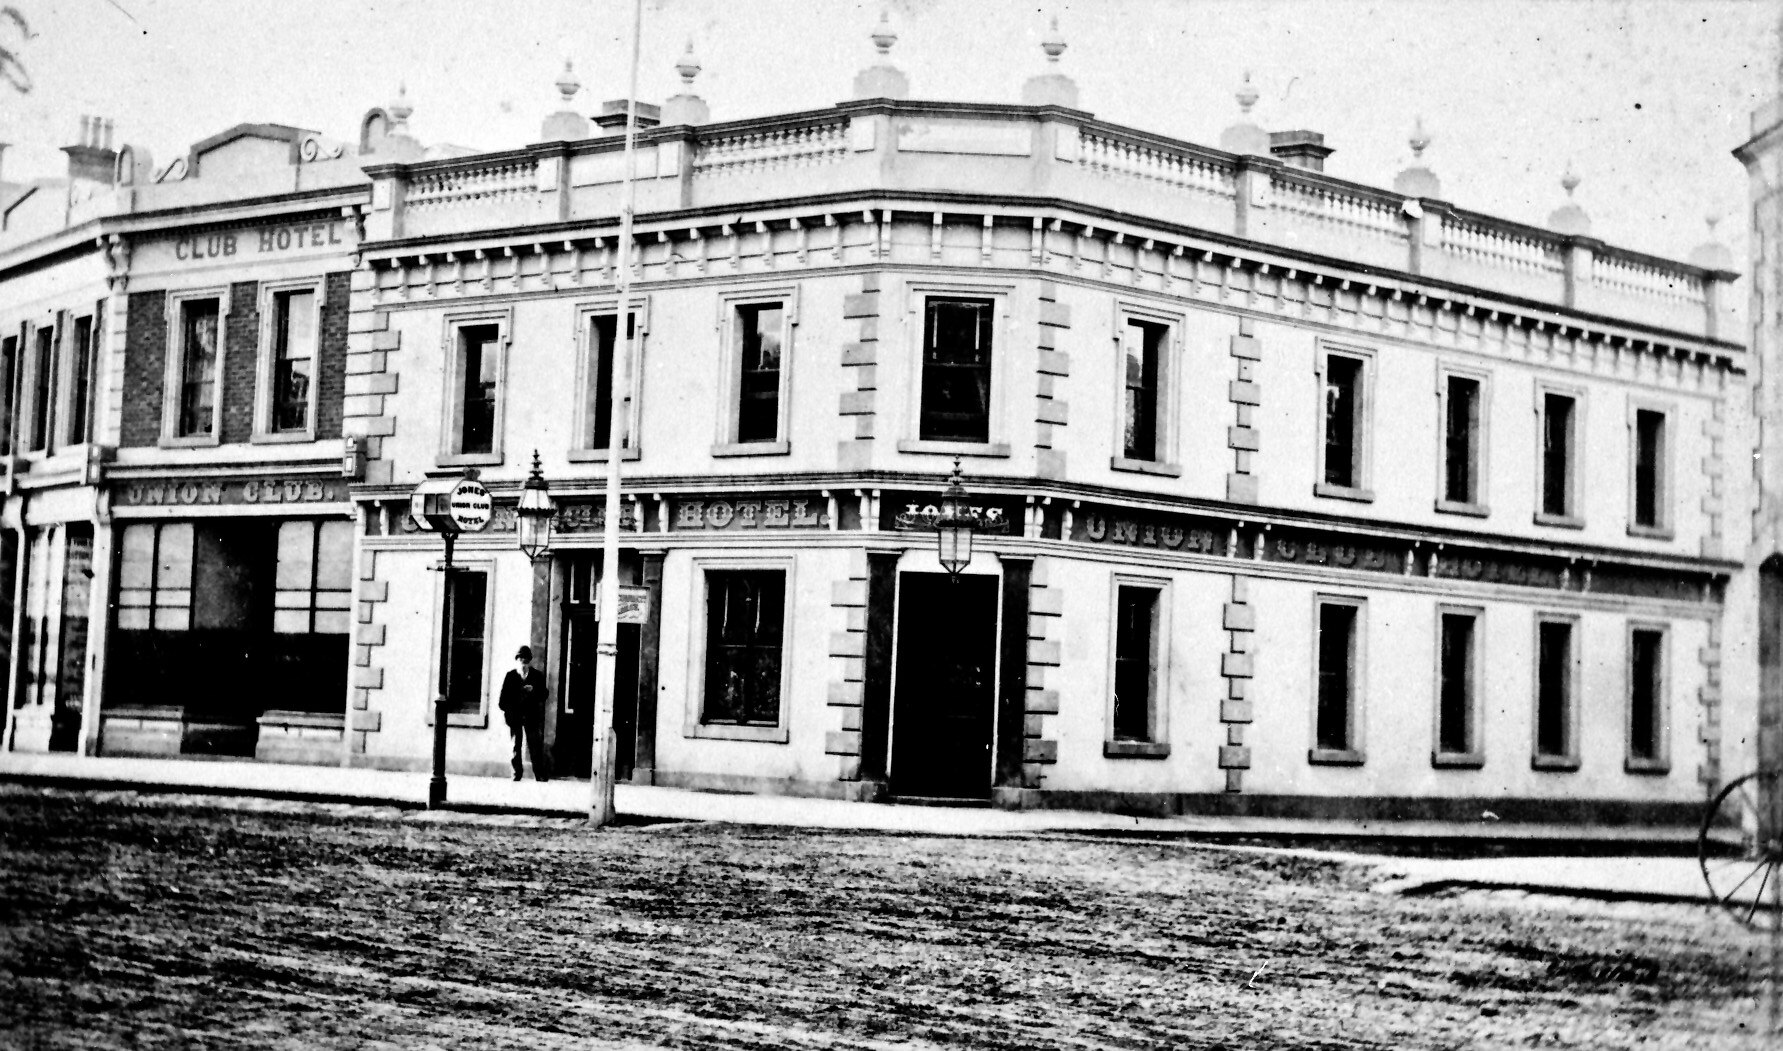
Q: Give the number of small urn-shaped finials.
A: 9